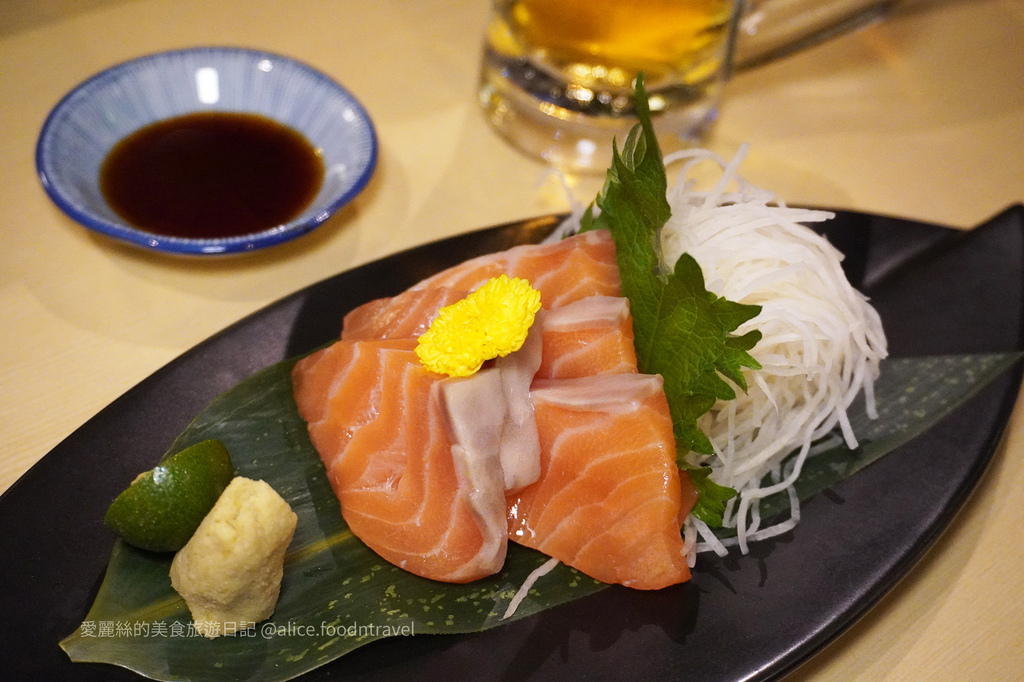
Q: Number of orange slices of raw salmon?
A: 5